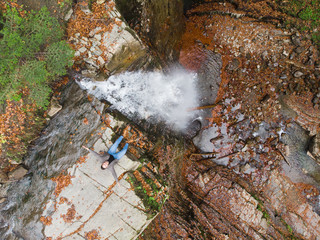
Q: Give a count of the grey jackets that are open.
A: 1